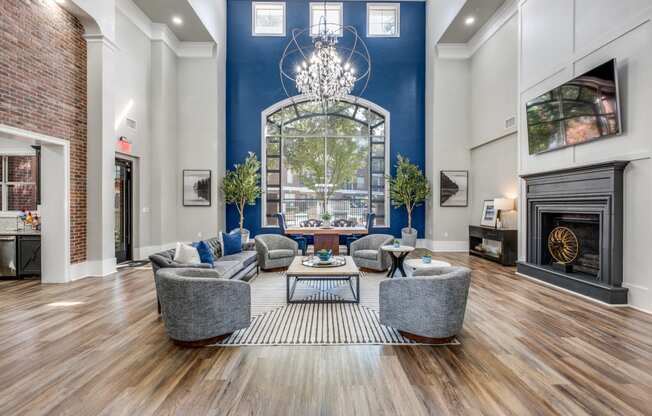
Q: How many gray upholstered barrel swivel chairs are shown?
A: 4